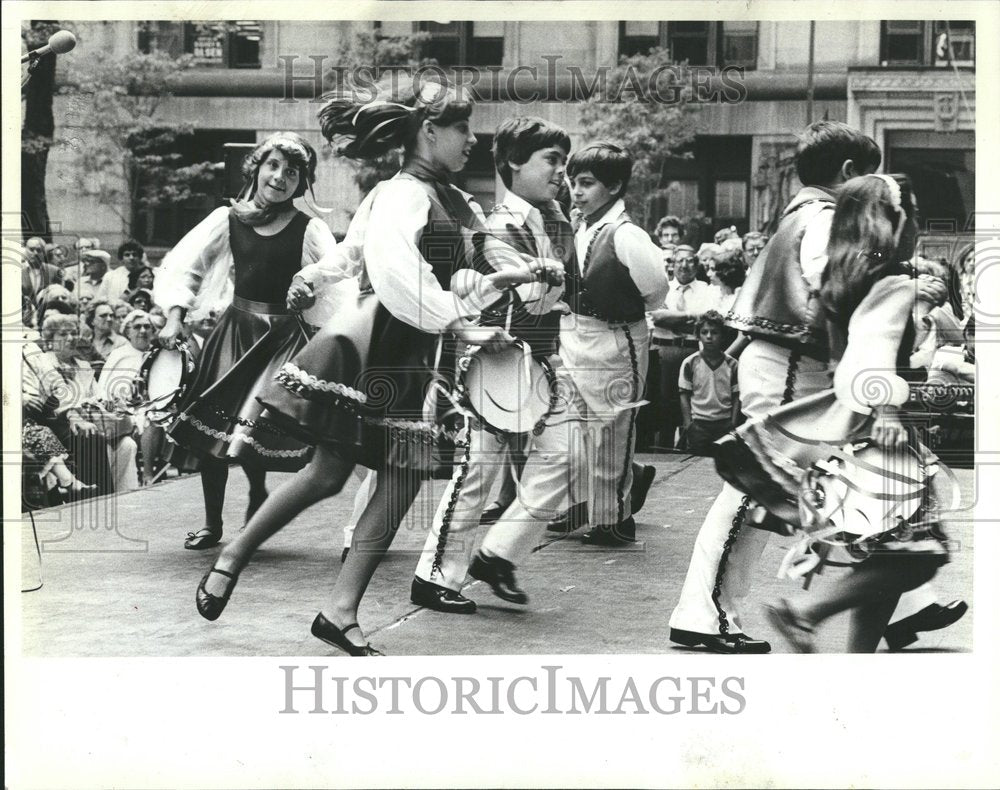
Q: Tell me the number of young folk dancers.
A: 6